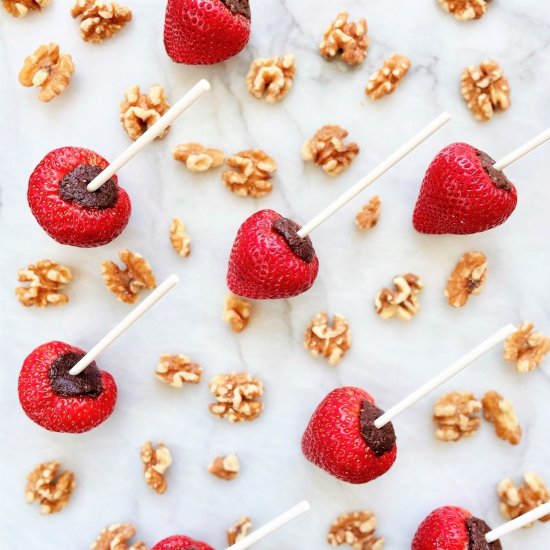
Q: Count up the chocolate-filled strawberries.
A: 8